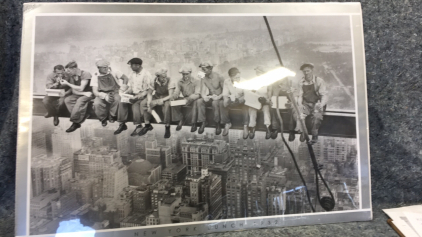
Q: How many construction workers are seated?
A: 11